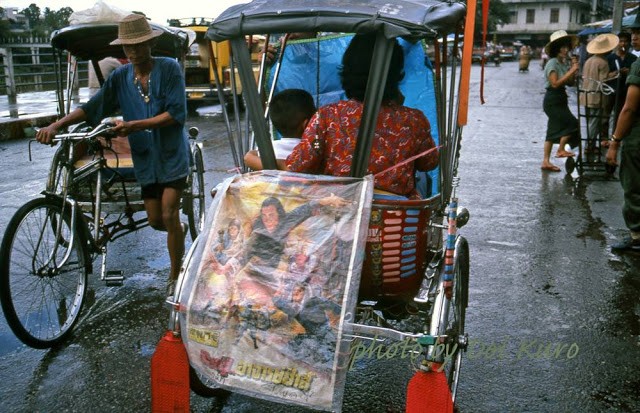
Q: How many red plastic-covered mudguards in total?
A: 2